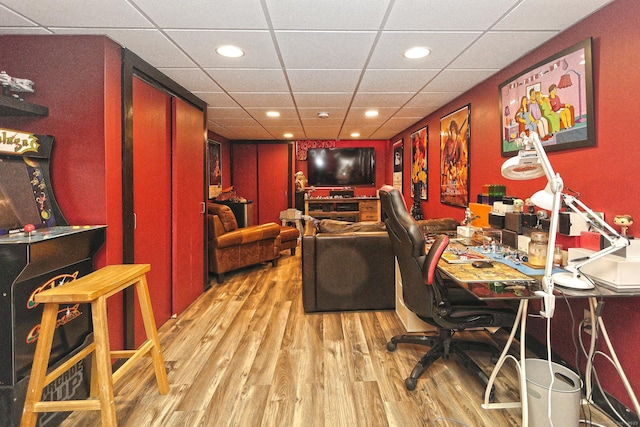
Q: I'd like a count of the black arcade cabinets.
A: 1